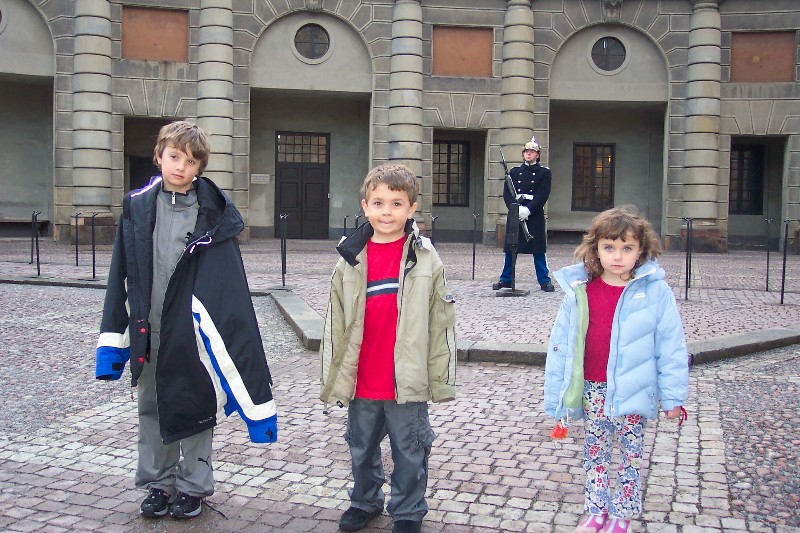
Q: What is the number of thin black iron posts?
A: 14